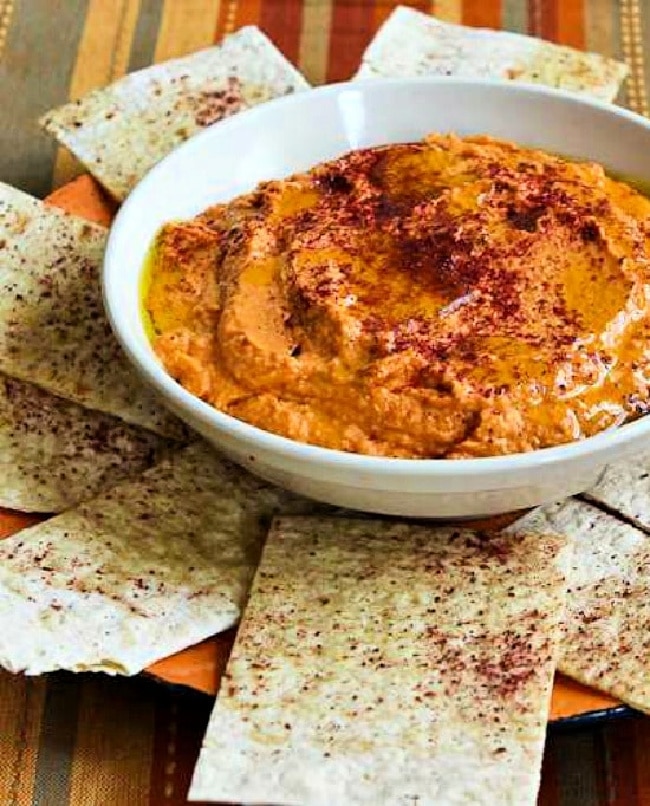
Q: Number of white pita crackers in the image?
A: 8